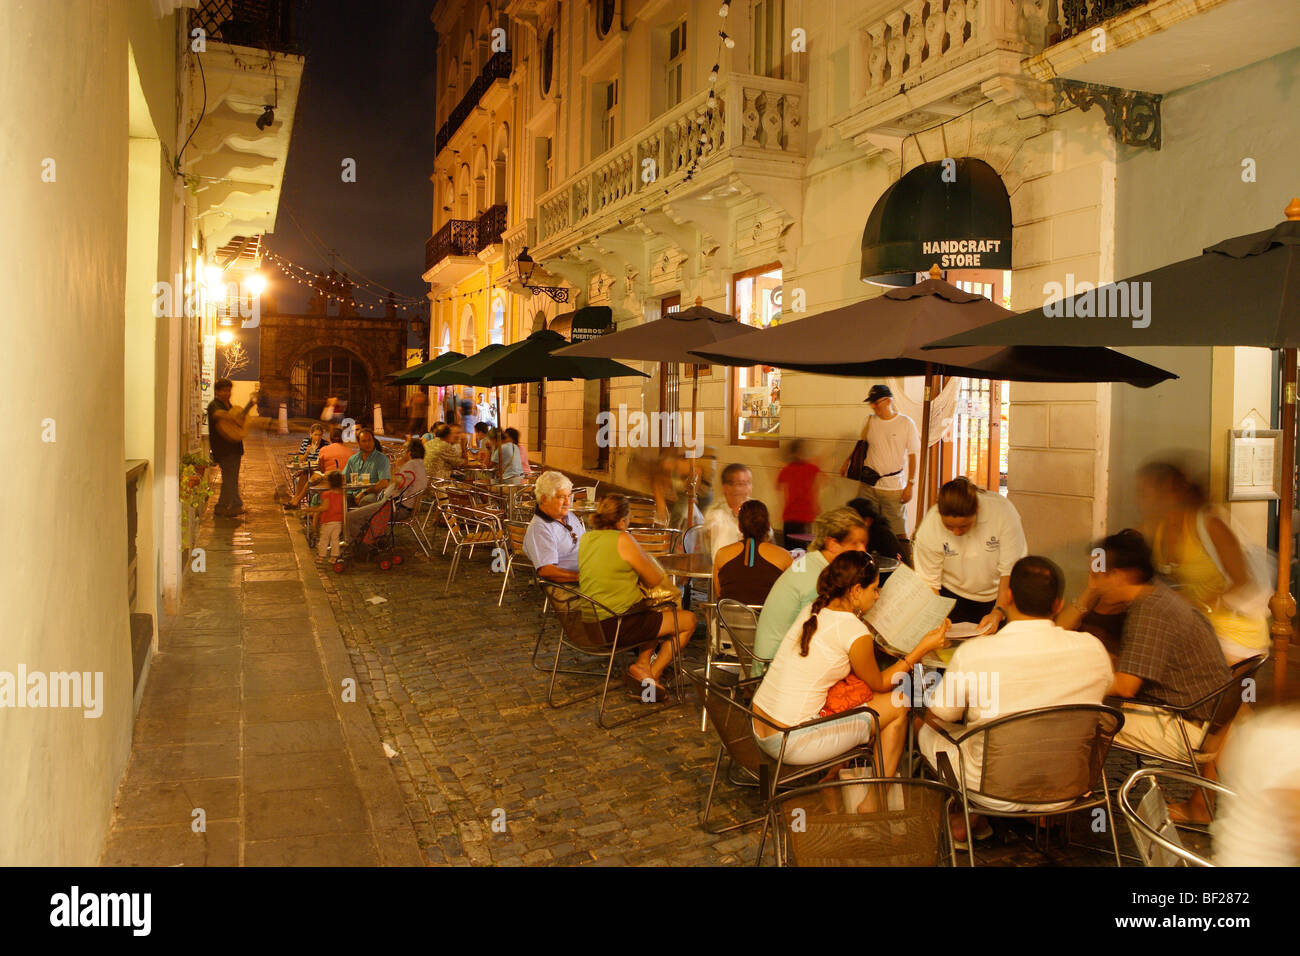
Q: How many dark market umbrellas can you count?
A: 6